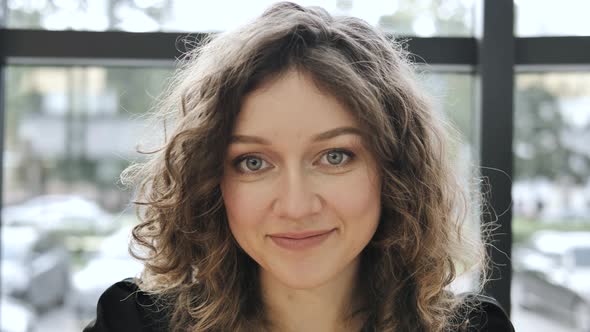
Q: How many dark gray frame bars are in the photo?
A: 2